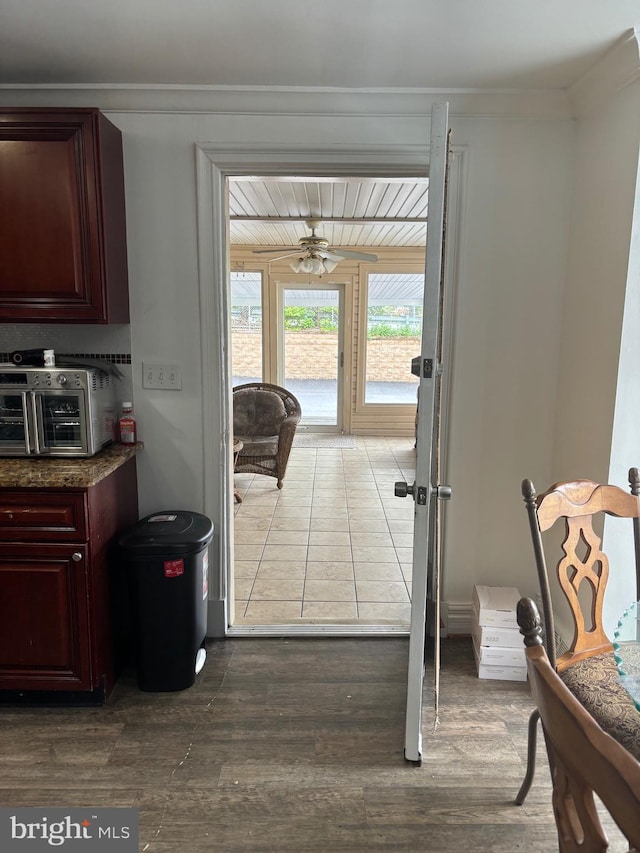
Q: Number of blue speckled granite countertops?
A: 0